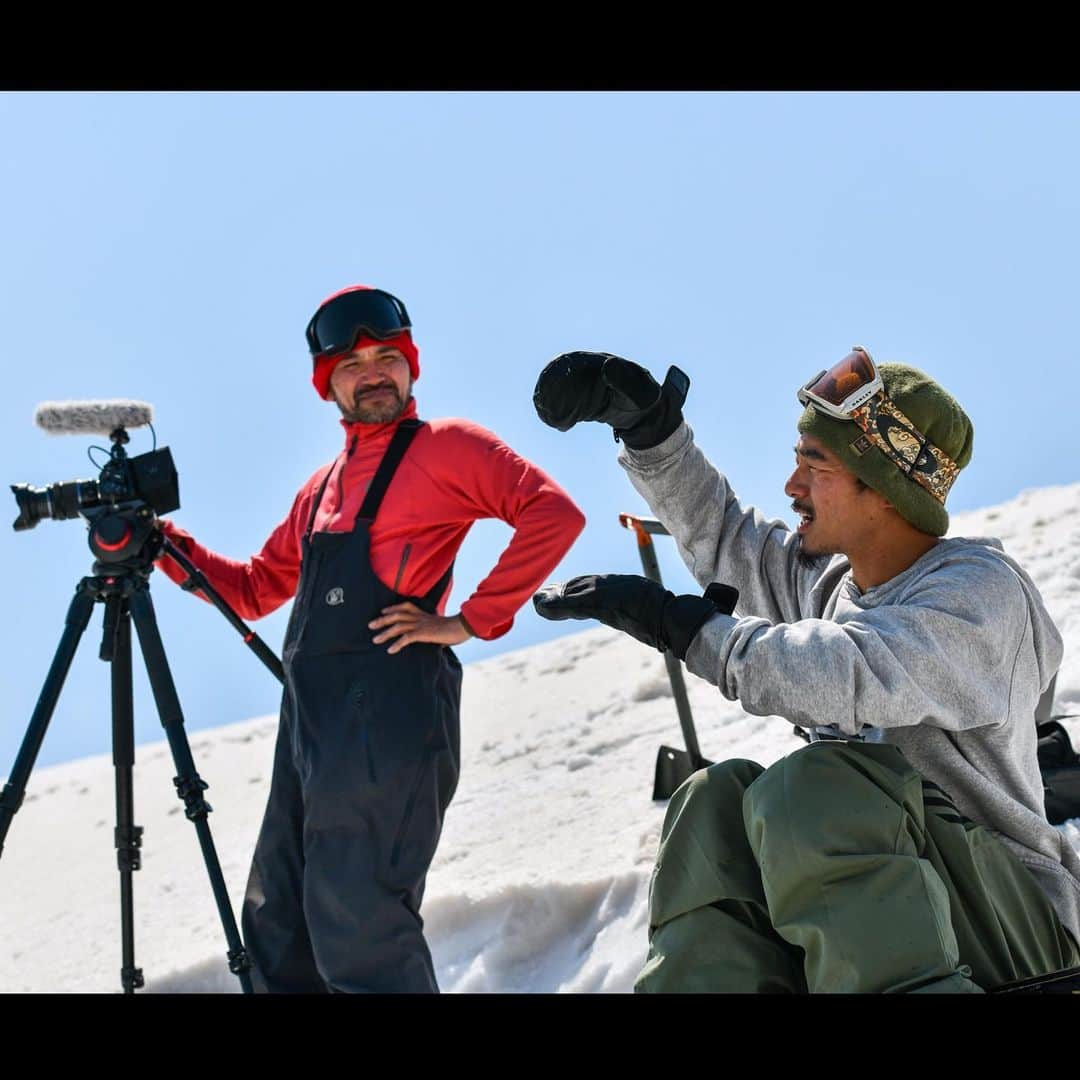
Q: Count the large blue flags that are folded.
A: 0